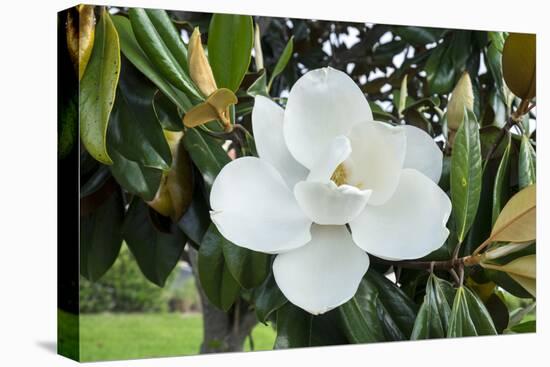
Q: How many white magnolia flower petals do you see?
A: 9